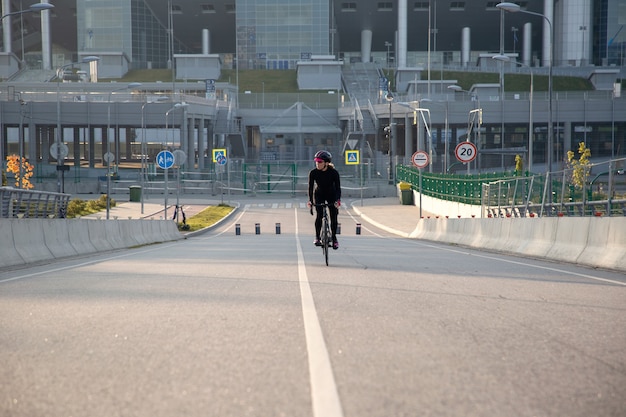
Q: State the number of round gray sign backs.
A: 3